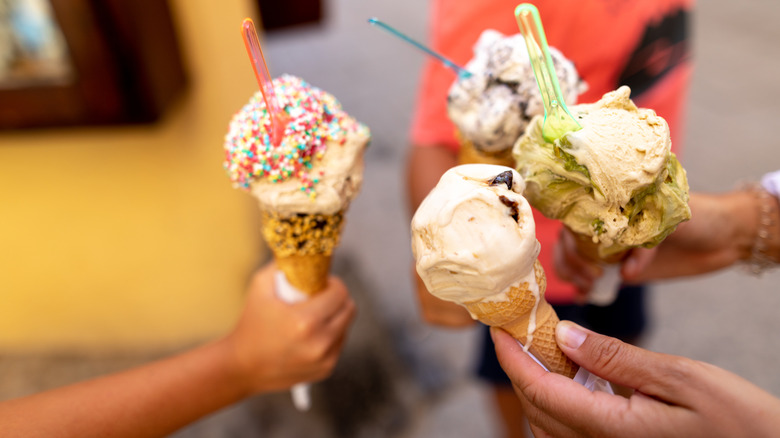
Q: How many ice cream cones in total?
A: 4